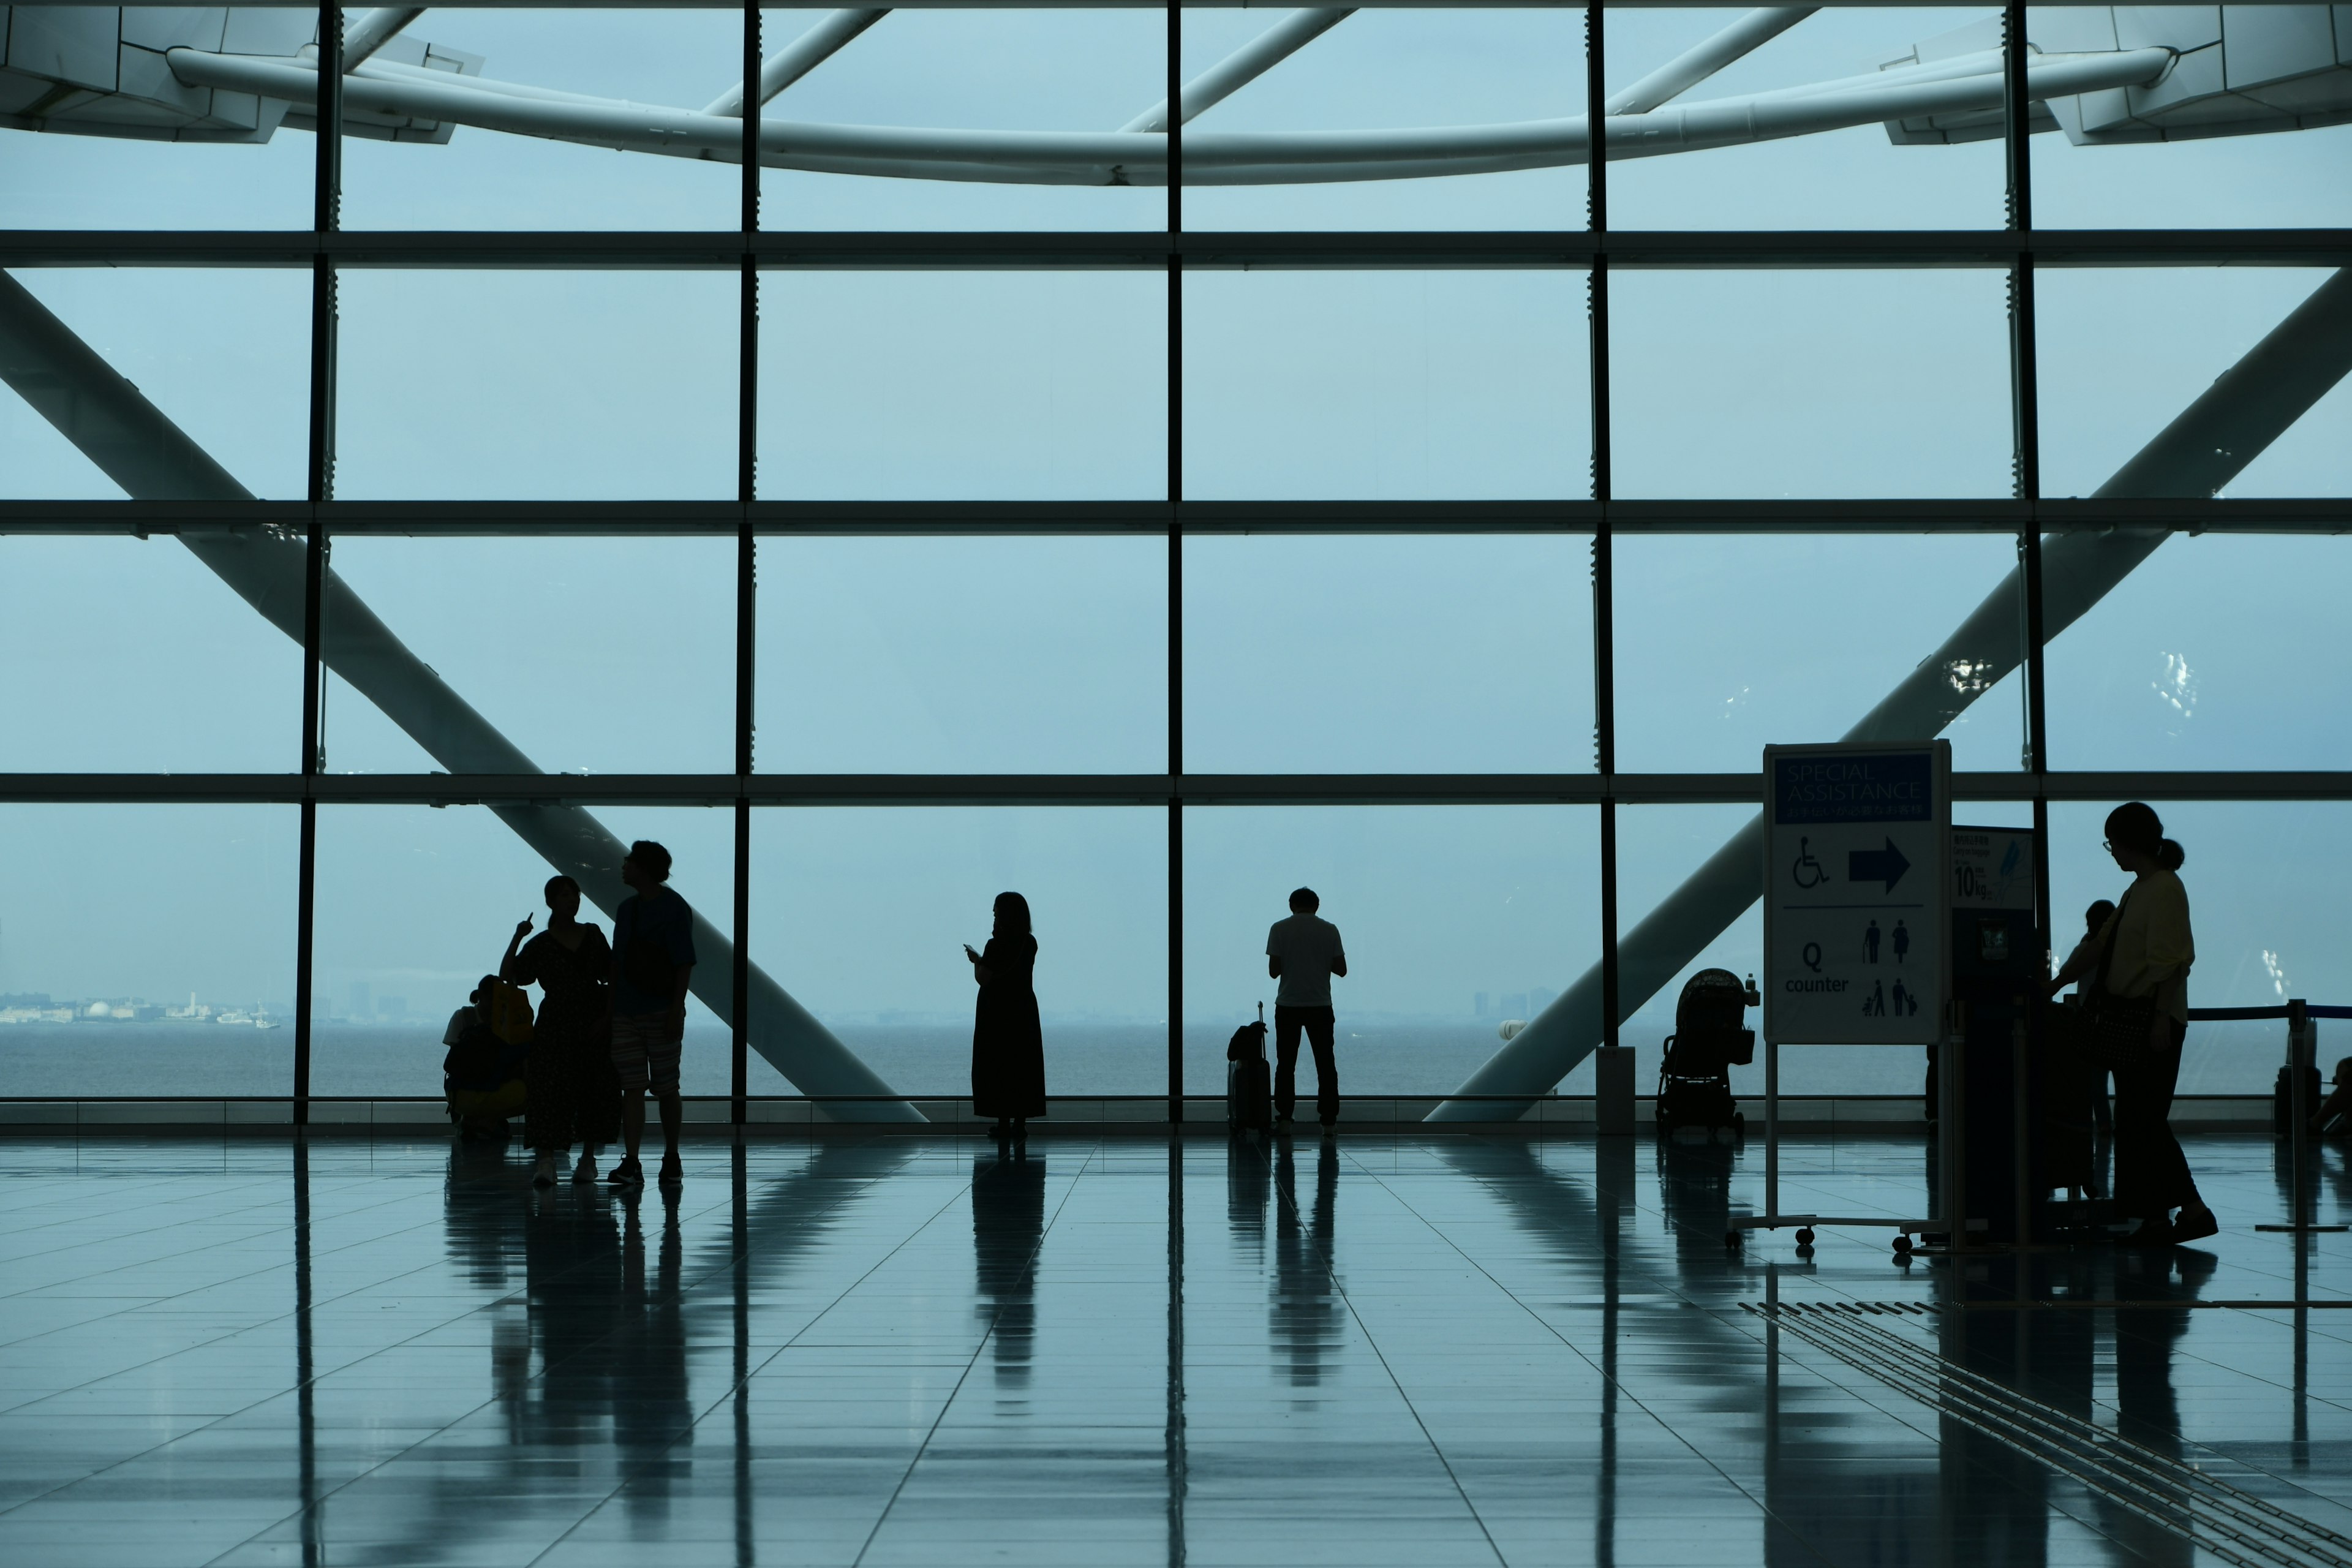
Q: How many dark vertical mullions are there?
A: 5